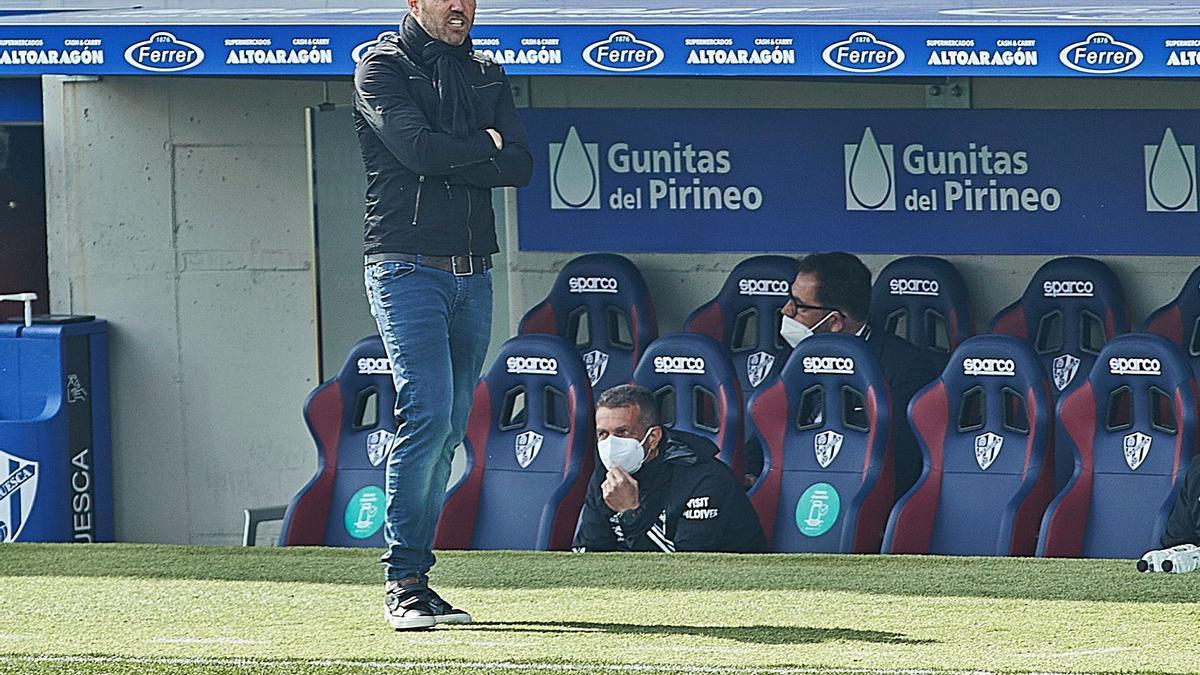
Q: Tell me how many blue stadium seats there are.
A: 11